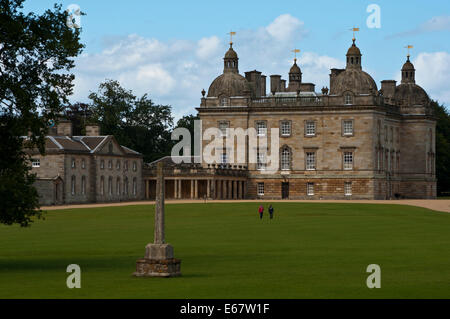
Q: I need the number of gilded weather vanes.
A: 4